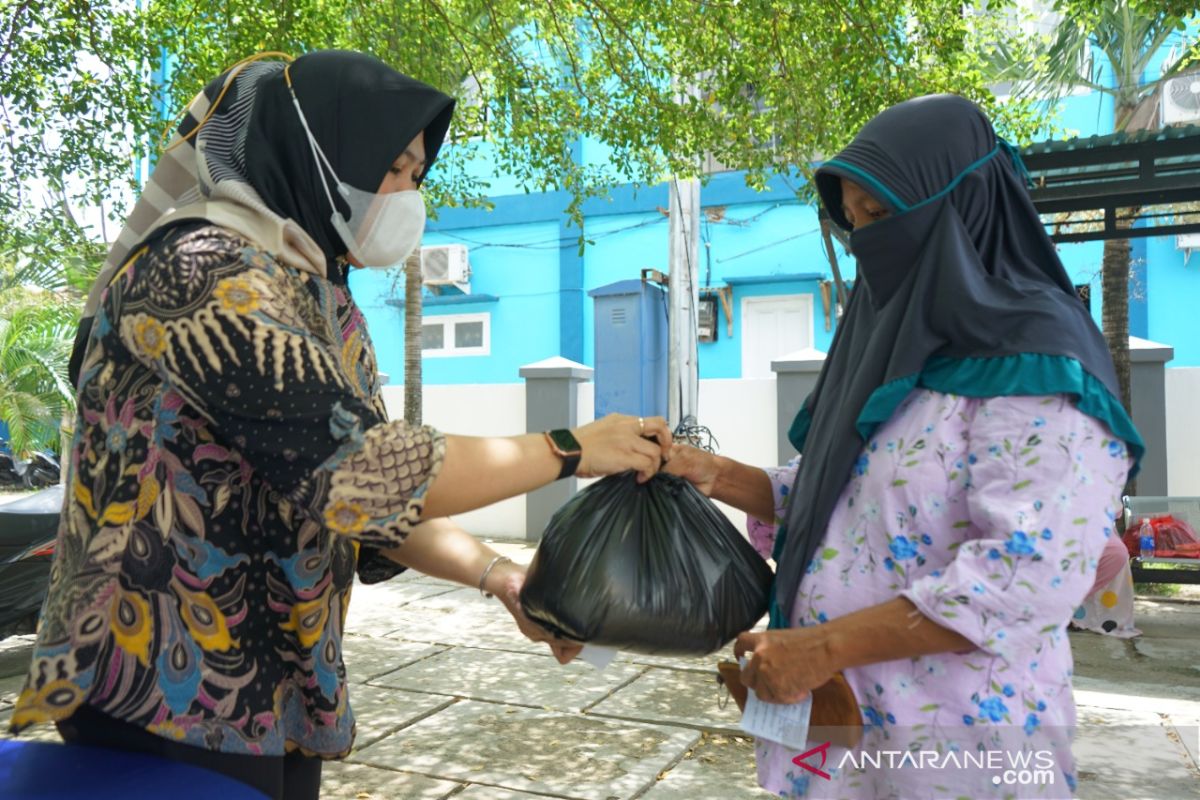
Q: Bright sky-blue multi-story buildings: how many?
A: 1